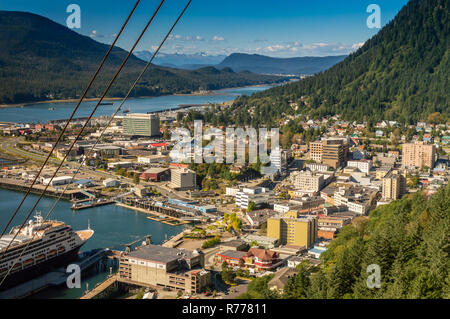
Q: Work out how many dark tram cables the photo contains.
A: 3